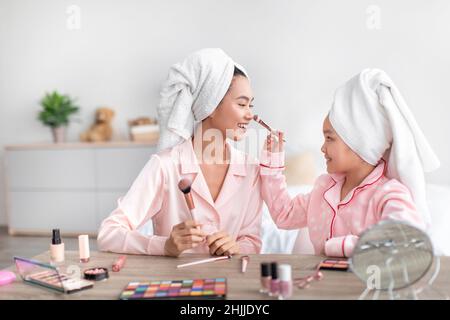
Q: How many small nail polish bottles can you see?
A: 3